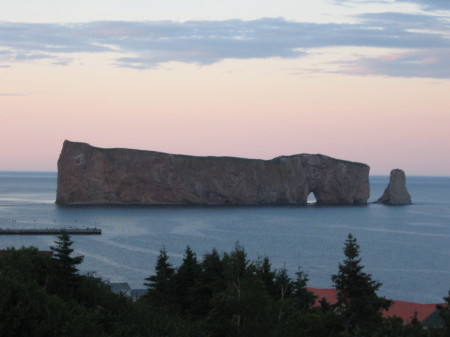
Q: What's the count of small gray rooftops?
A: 2